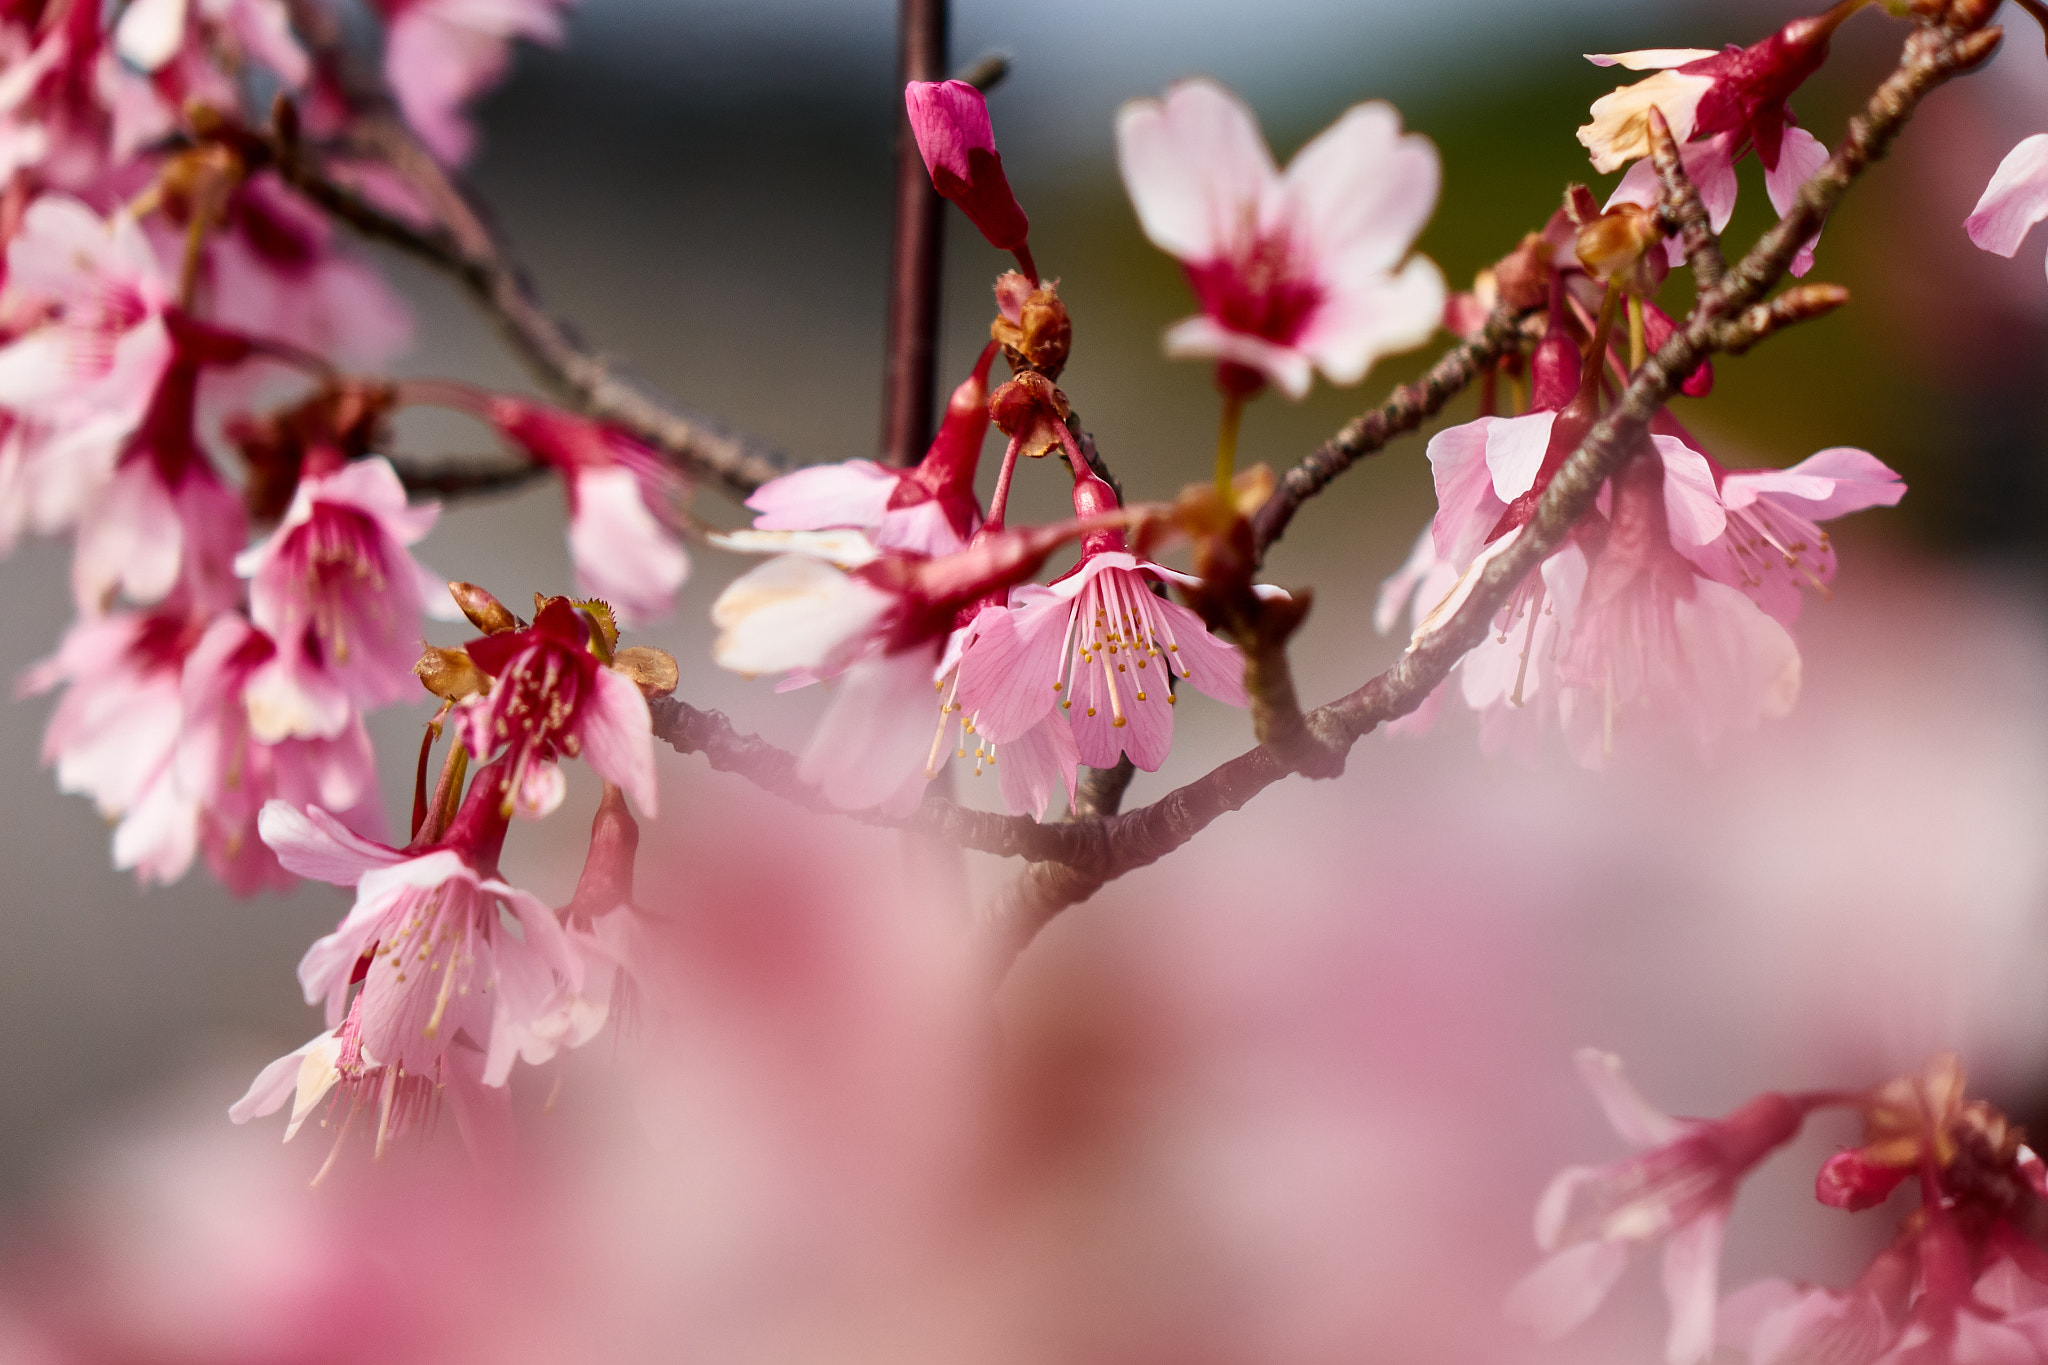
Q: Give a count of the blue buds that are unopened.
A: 0